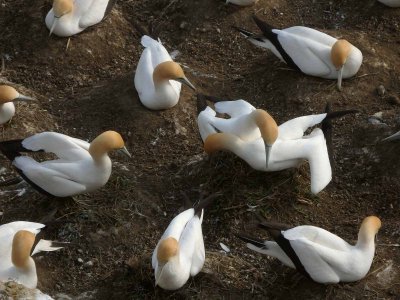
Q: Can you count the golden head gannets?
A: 10